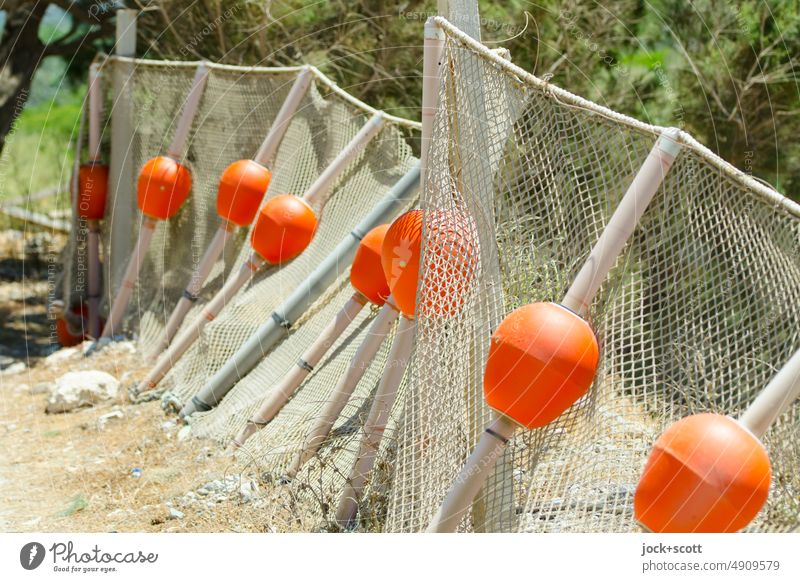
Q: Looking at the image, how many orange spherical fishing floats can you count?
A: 9